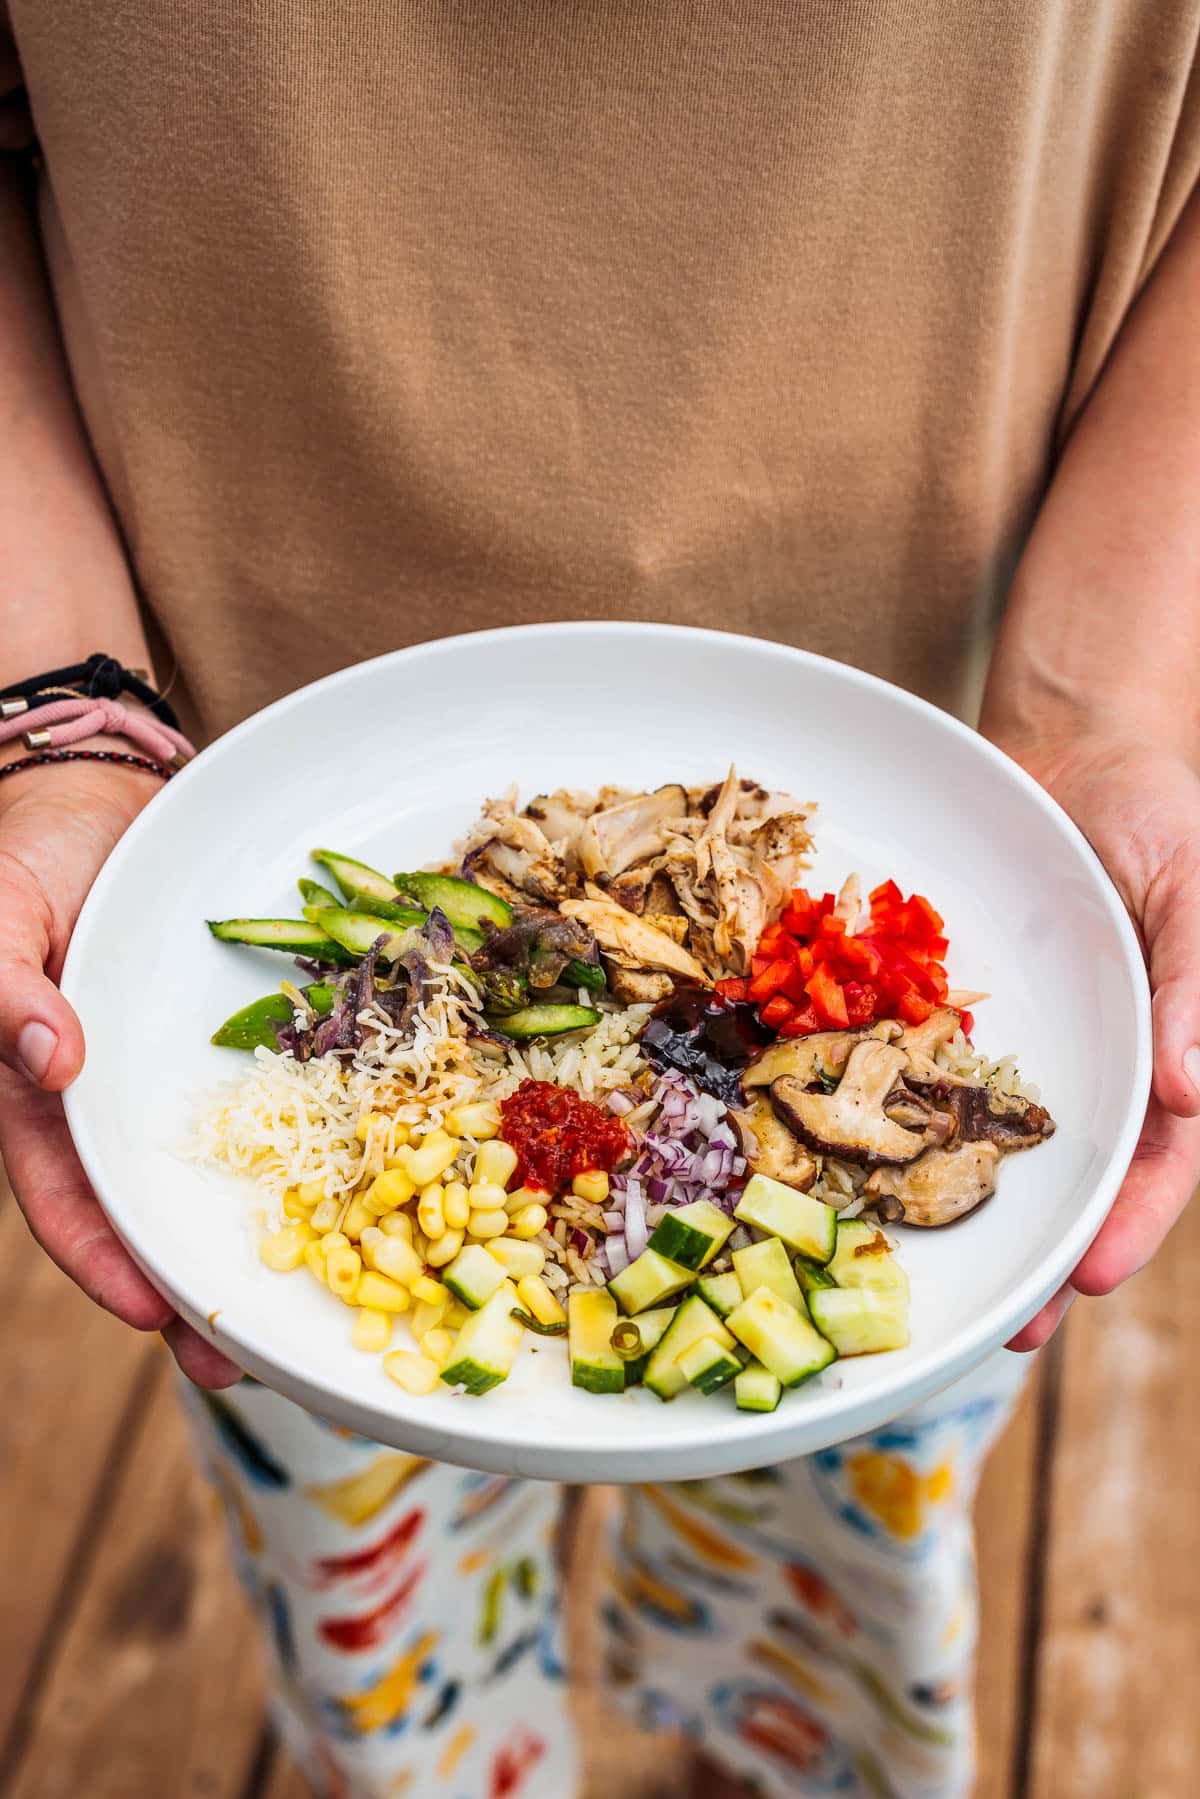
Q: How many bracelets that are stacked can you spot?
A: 3